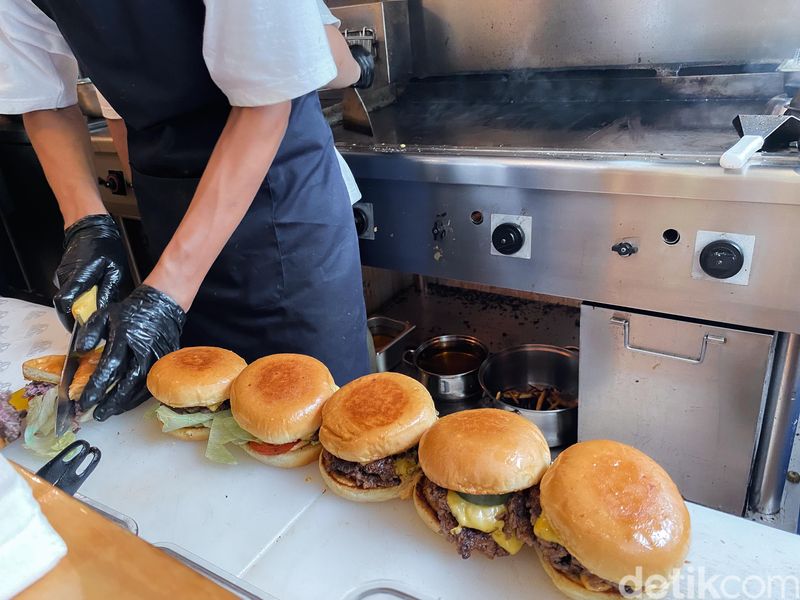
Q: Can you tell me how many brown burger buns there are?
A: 6